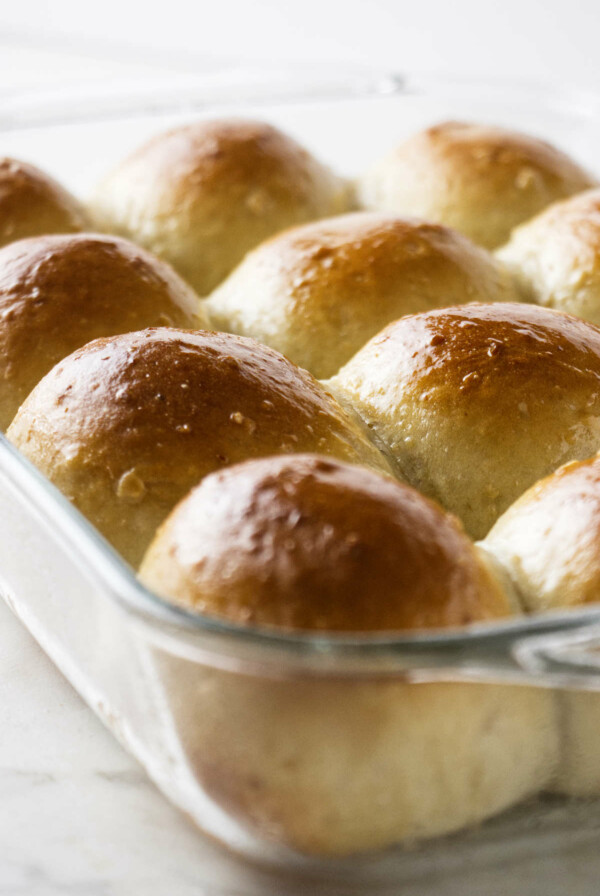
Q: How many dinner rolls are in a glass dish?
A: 10